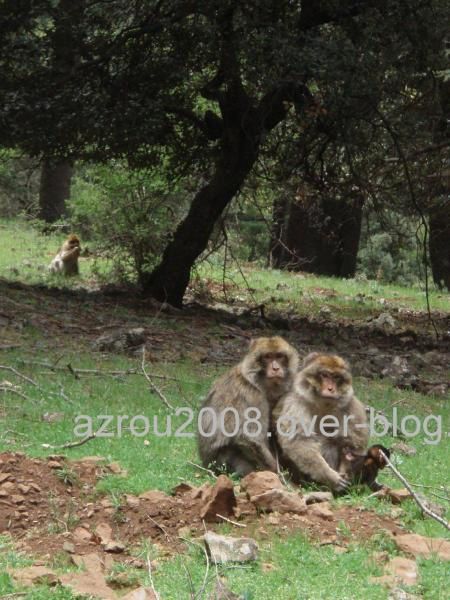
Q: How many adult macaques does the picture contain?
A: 3